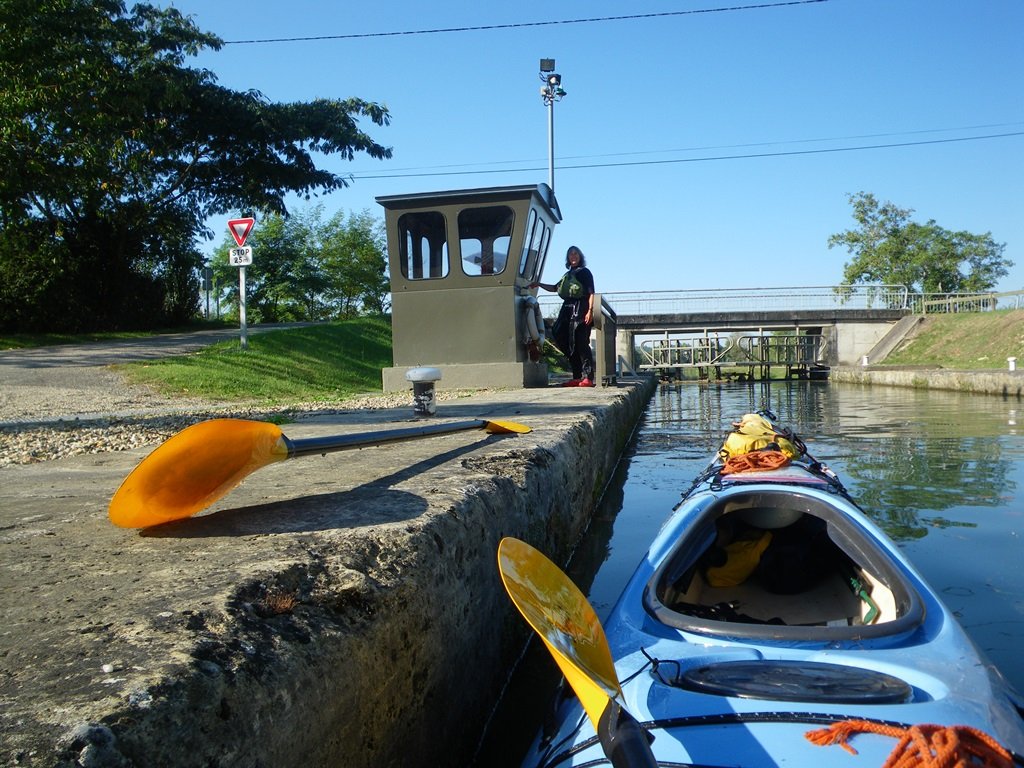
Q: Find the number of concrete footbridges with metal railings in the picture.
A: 1